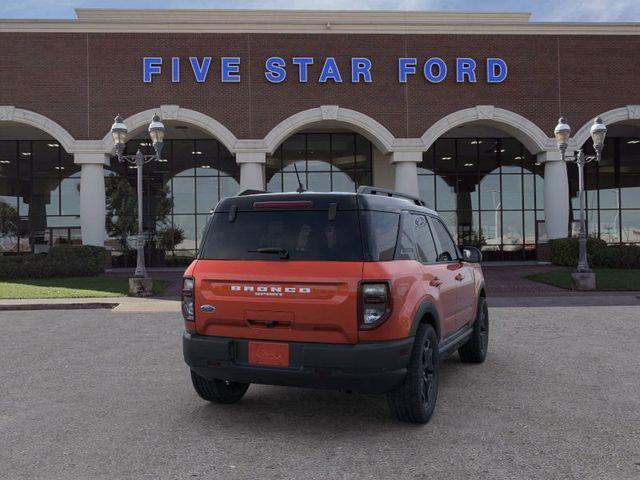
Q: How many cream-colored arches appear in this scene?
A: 5